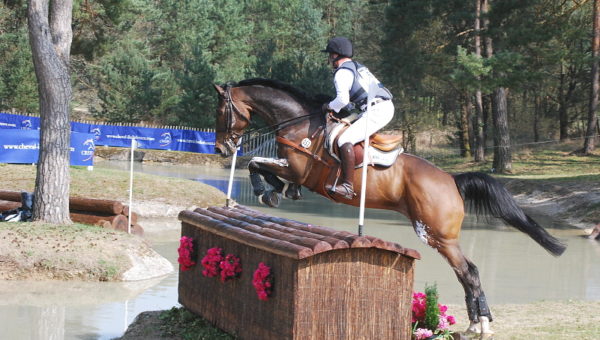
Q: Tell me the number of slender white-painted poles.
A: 3